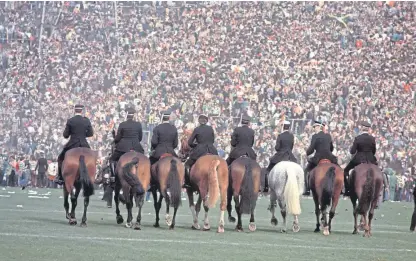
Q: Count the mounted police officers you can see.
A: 8